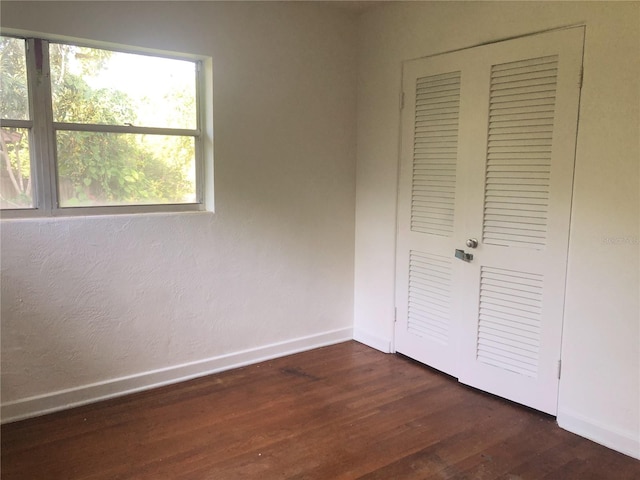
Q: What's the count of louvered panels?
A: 4